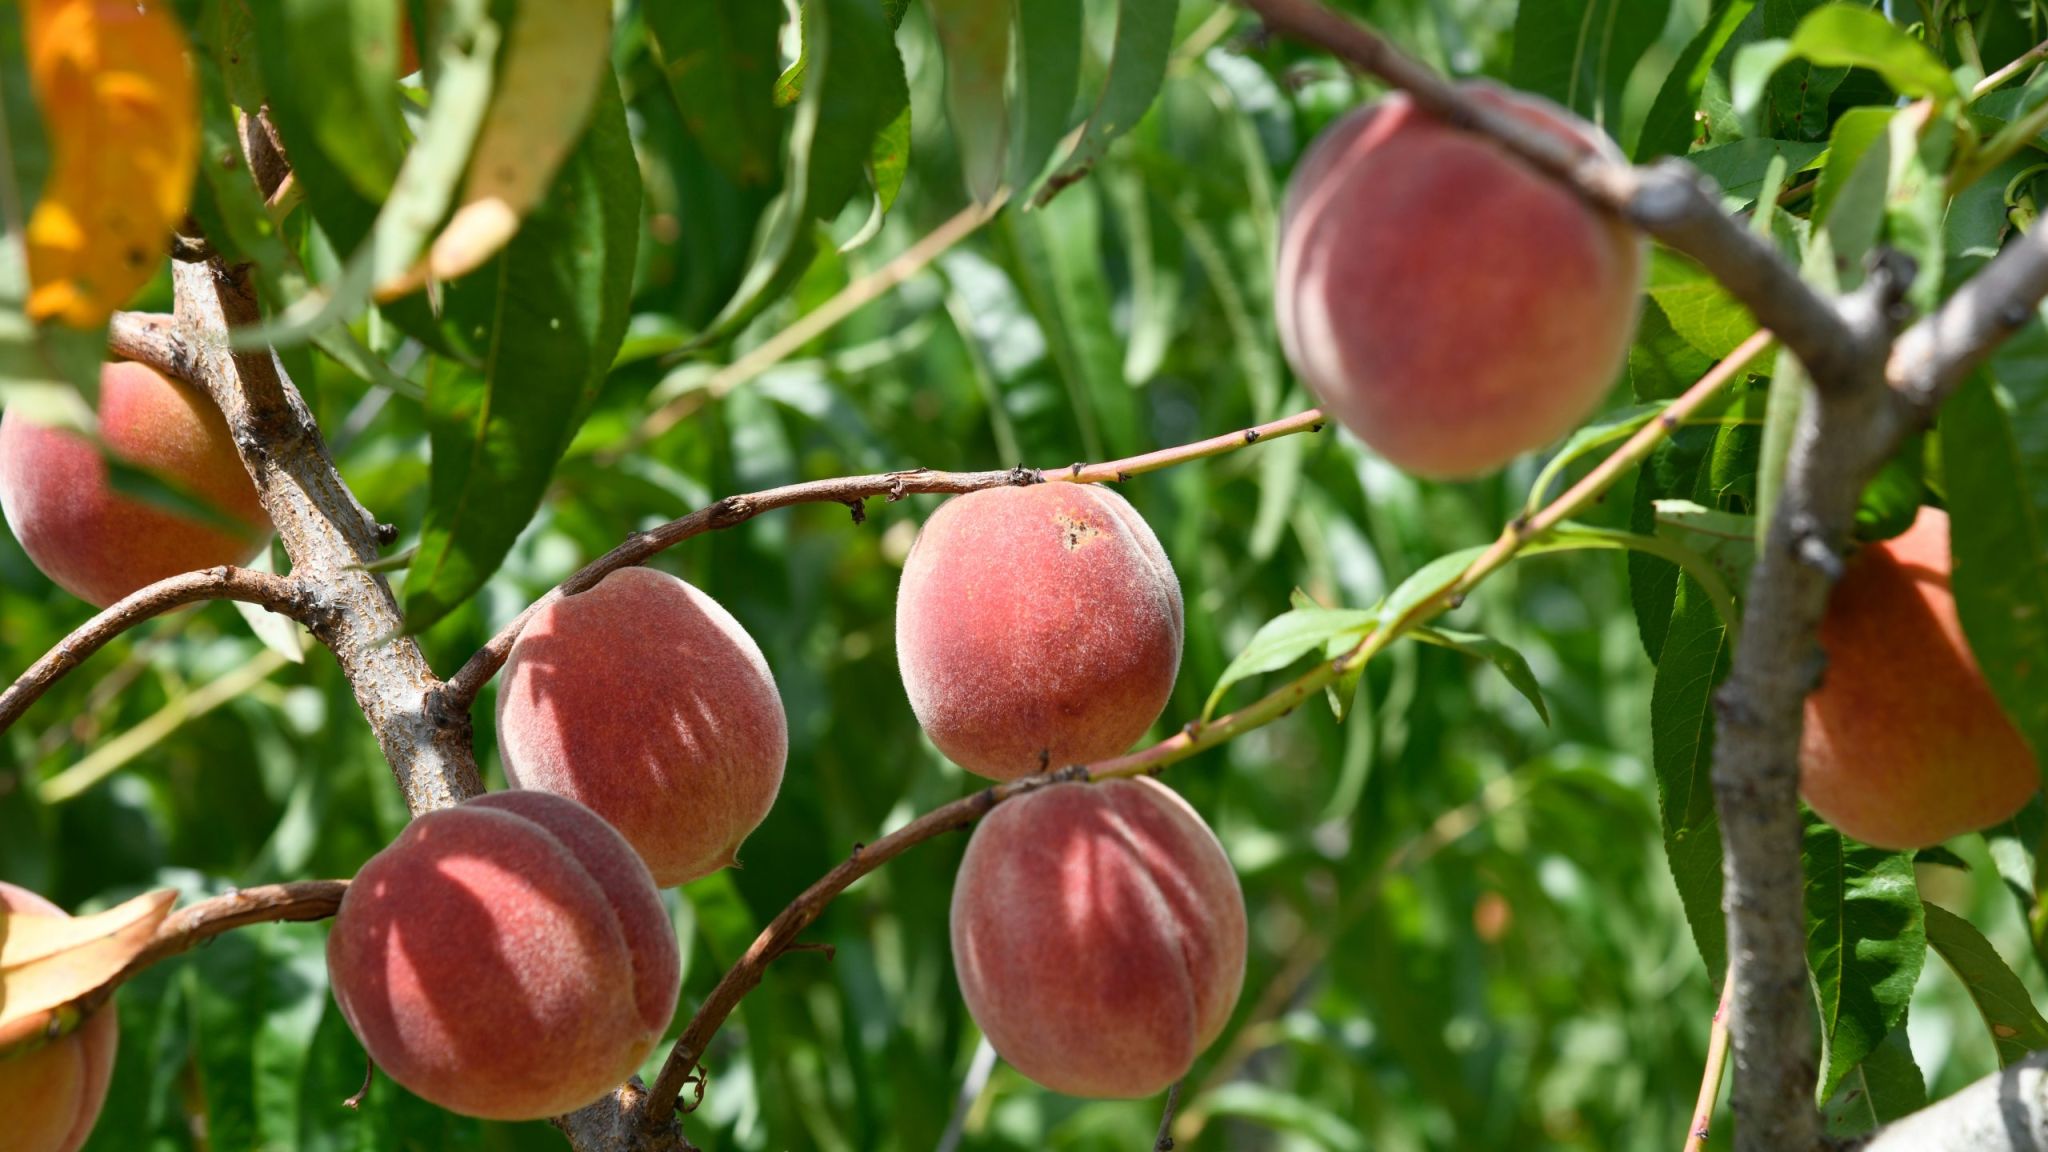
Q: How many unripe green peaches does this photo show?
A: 0